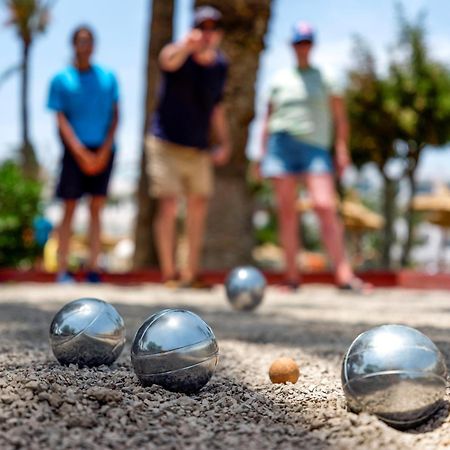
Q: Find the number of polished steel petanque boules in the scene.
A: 4